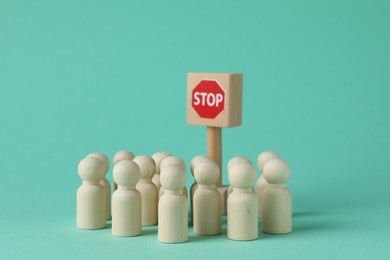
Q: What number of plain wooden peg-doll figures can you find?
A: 14